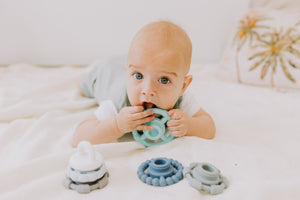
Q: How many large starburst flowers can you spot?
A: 2